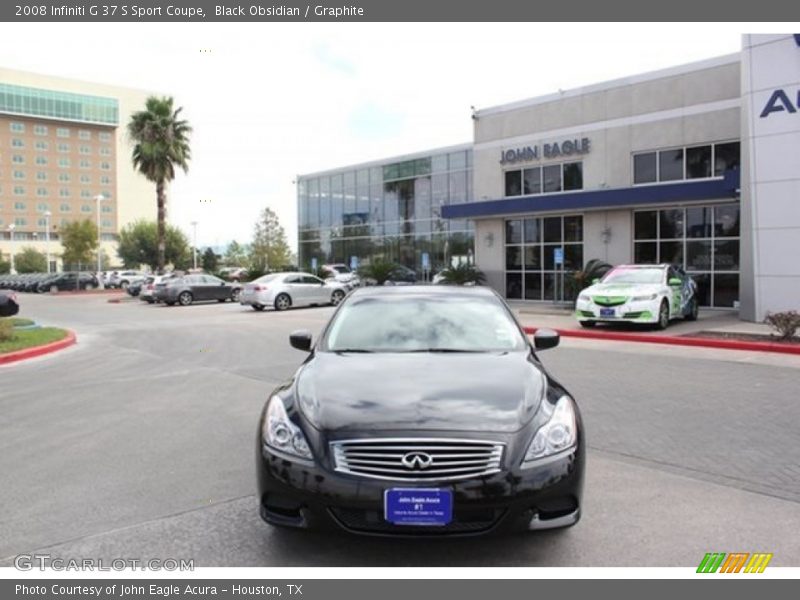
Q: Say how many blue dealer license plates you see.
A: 2